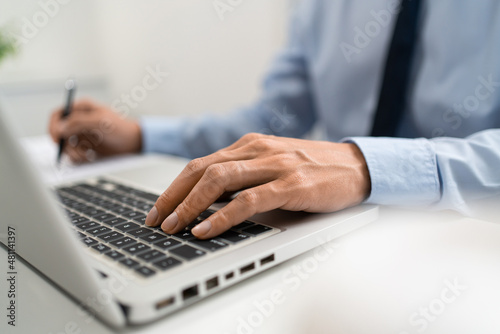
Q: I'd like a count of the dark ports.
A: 6